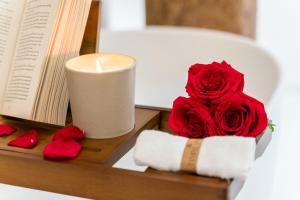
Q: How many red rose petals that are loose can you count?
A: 4